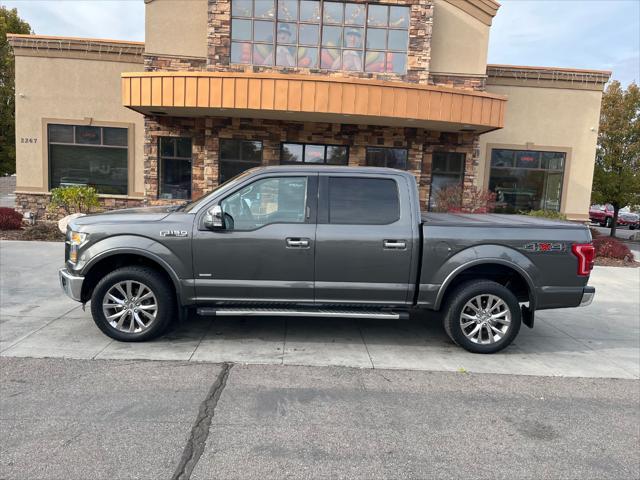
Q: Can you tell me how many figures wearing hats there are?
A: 2